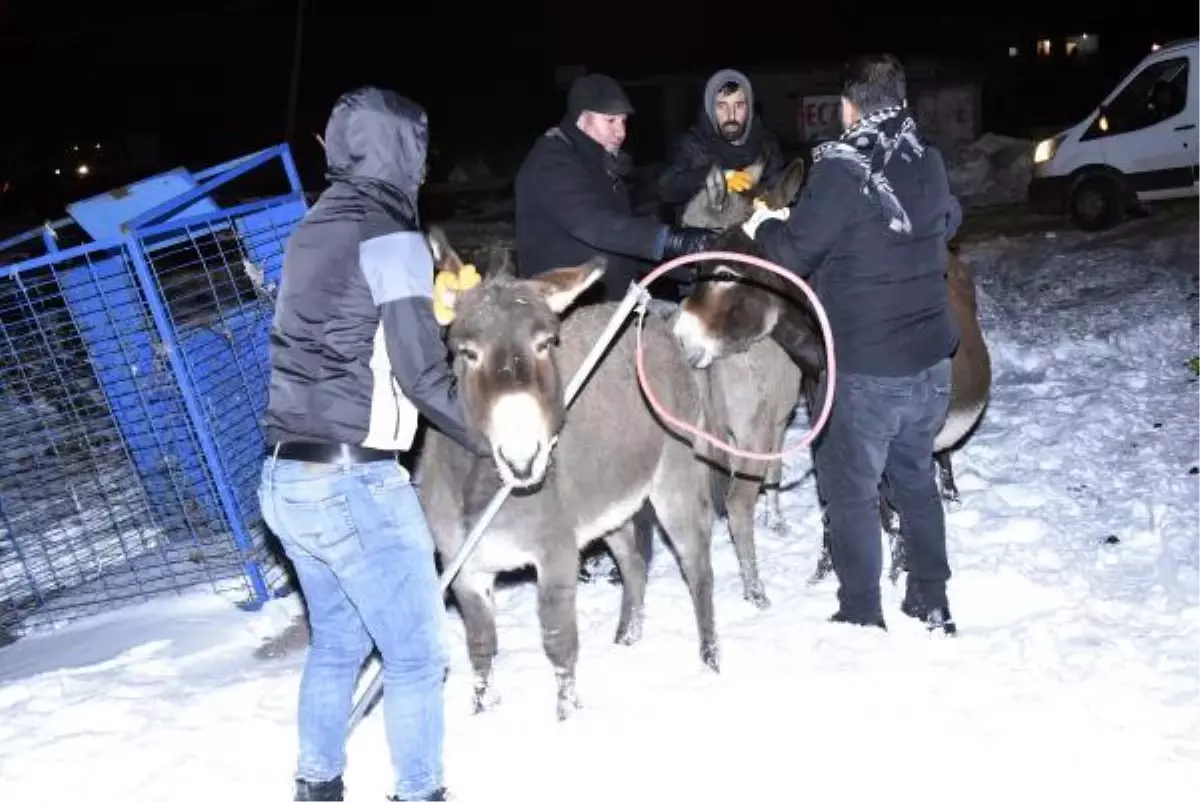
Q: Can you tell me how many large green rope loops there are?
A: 0